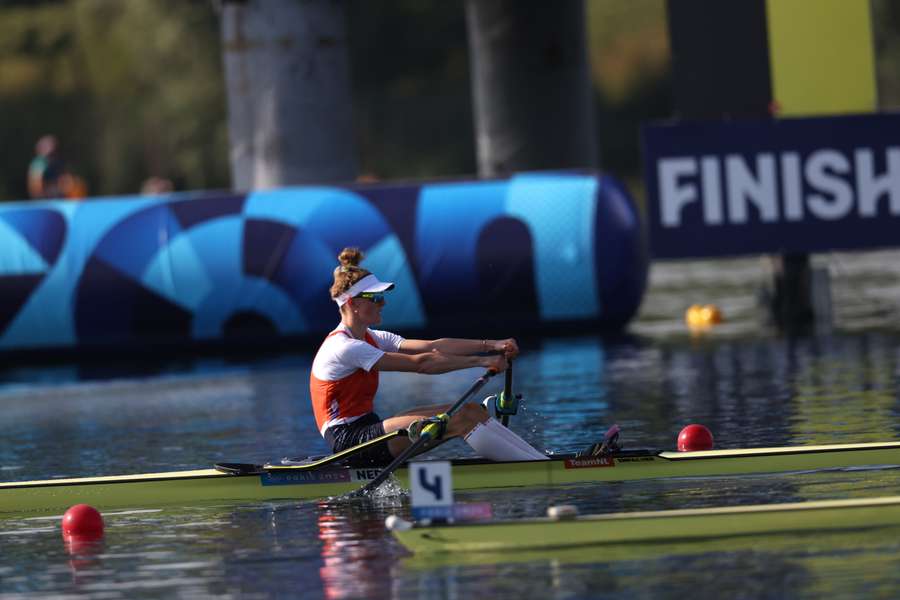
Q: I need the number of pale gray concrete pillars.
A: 2